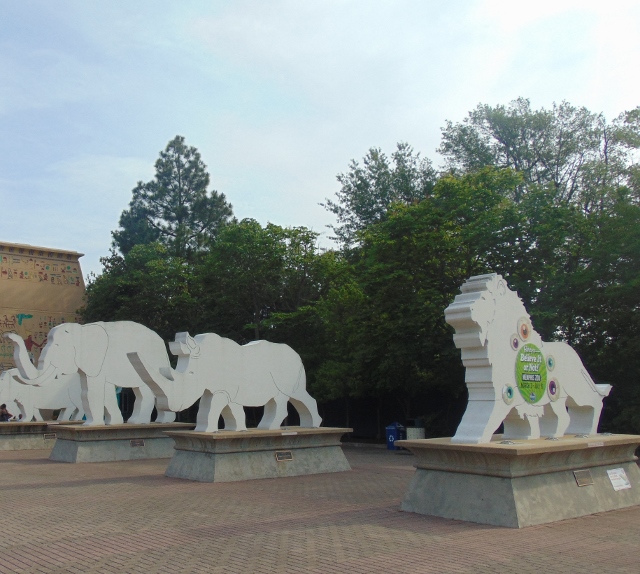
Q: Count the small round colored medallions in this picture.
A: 5